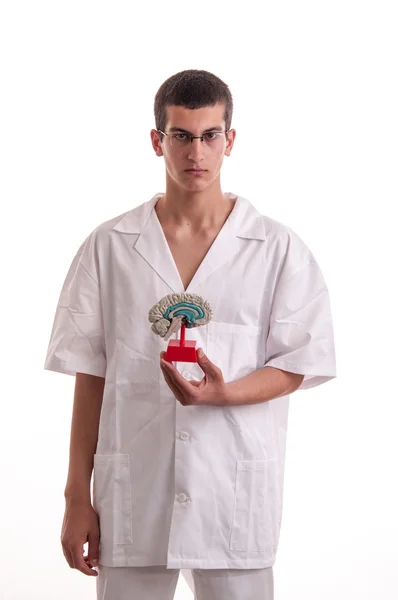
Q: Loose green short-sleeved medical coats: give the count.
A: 0